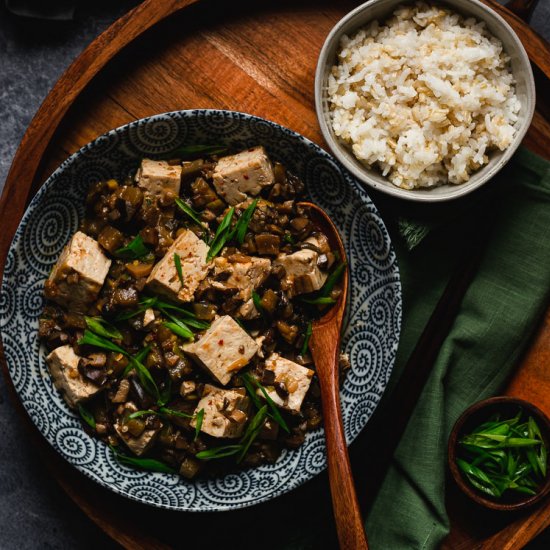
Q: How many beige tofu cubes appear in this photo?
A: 11